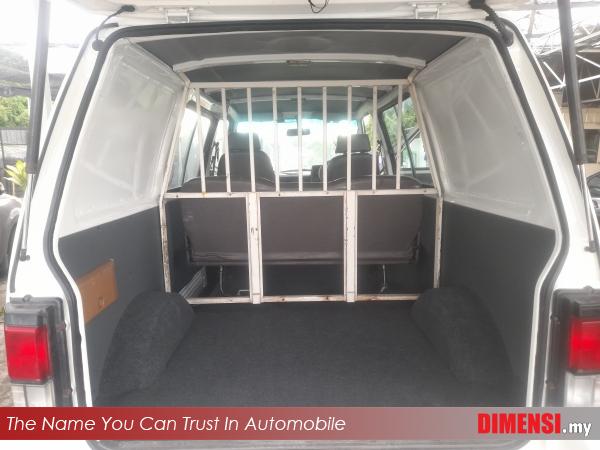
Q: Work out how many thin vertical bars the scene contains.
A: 9